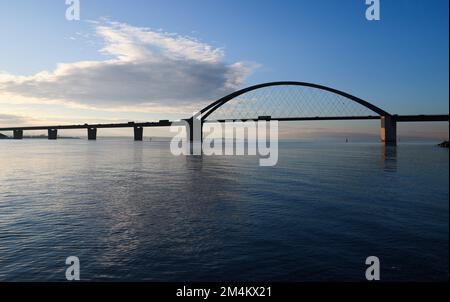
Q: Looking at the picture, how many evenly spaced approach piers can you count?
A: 4